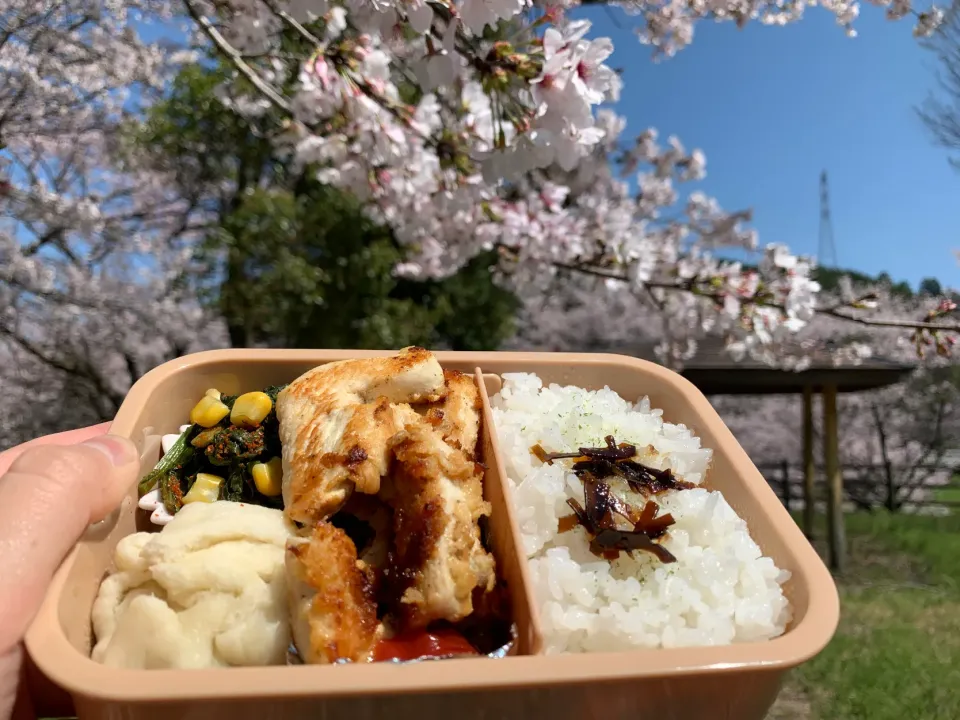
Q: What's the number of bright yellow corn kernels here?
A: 4